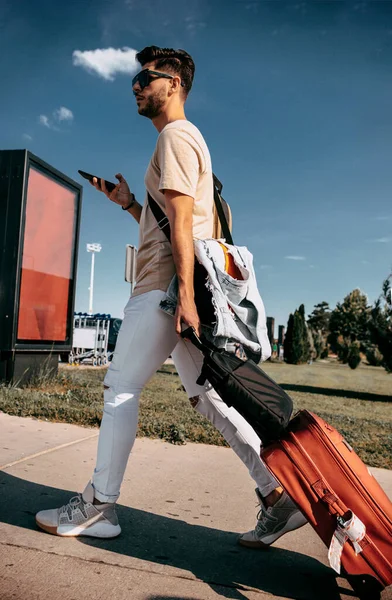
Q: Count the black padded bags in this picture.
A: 1